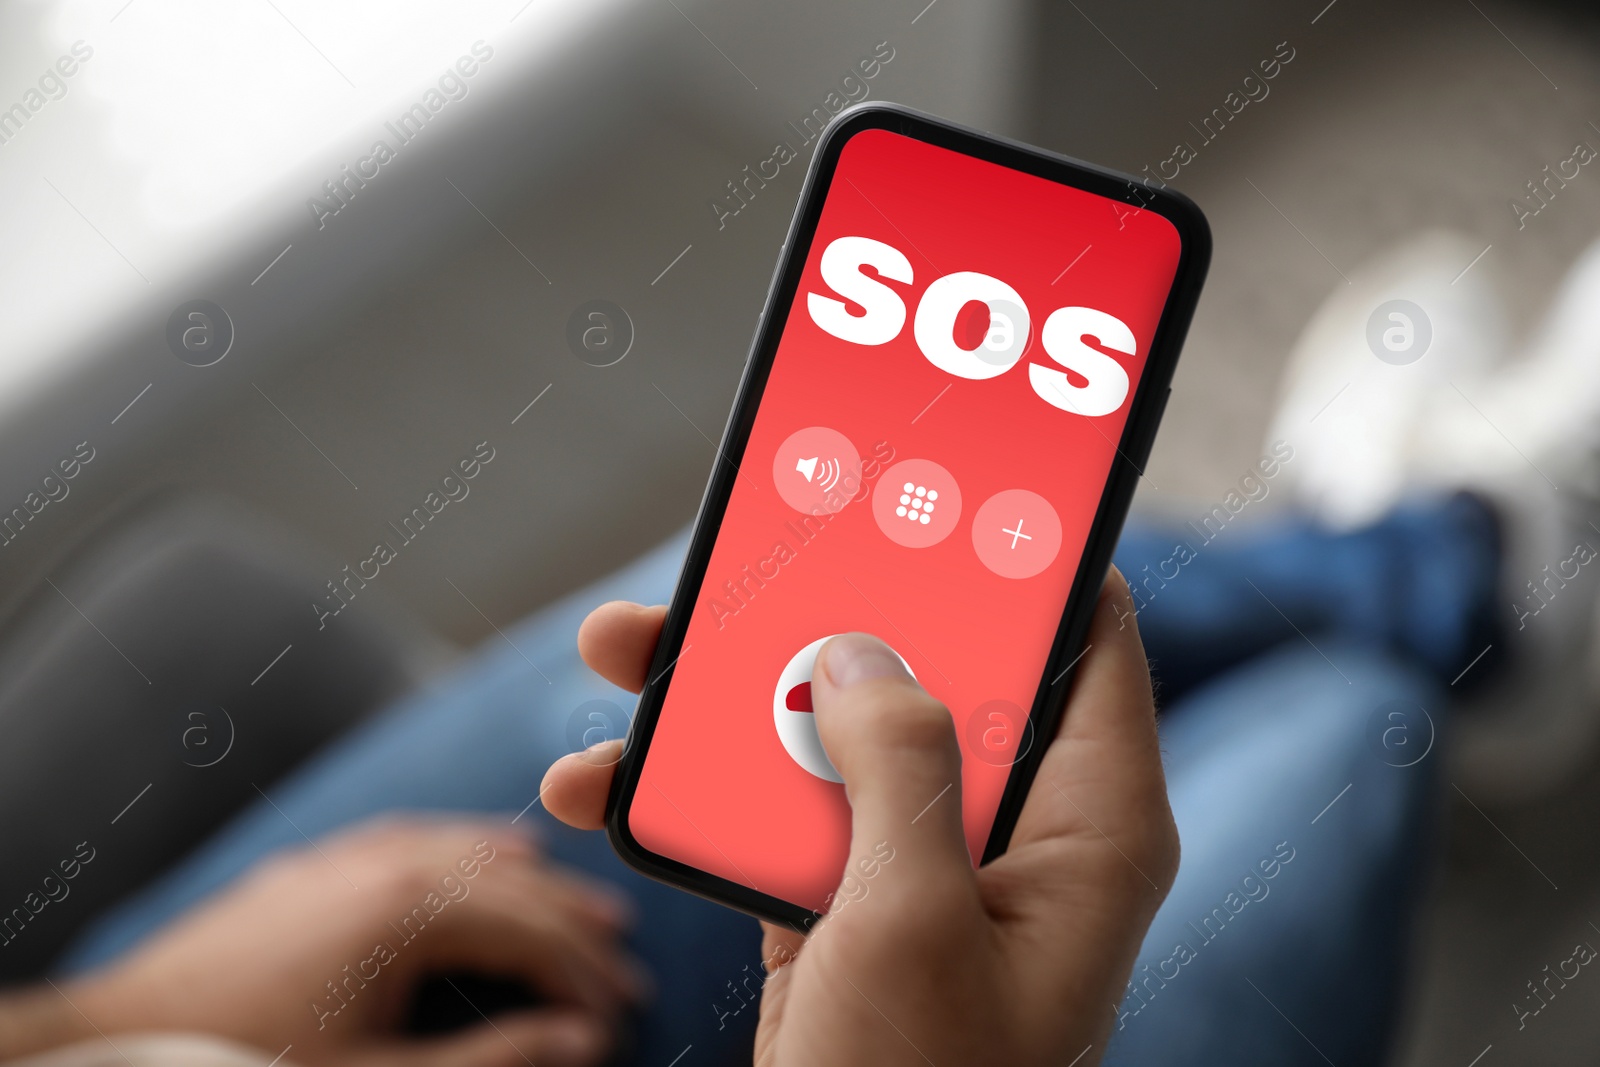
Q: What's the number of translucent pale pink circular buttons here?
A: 3